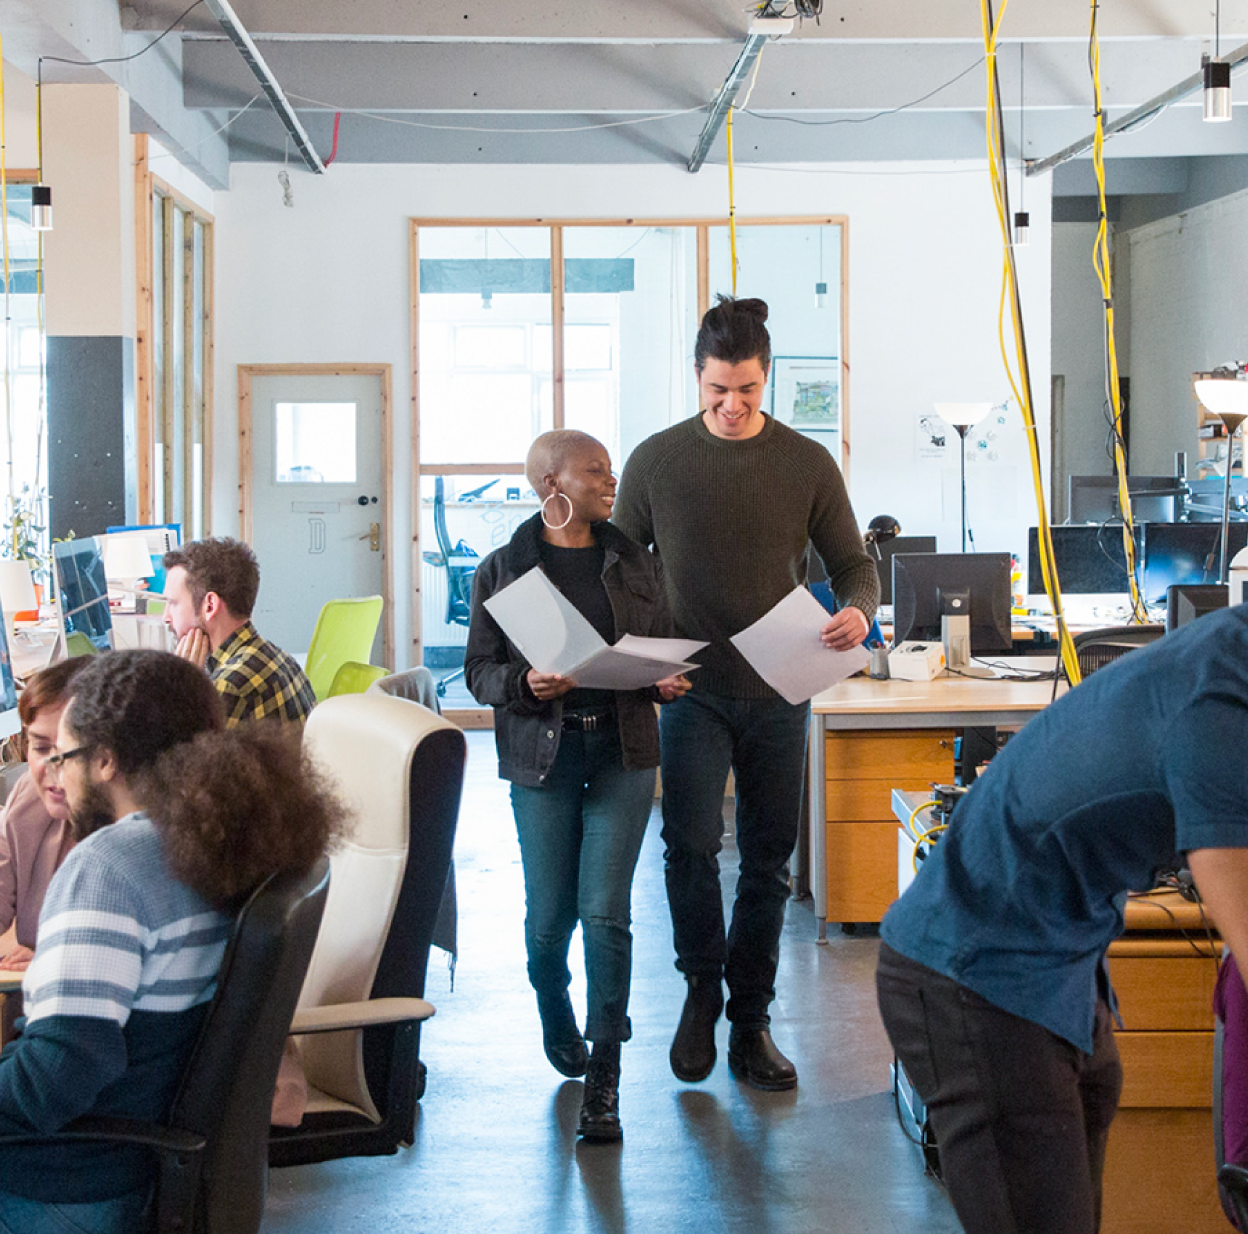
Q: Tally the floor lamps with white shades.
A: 2